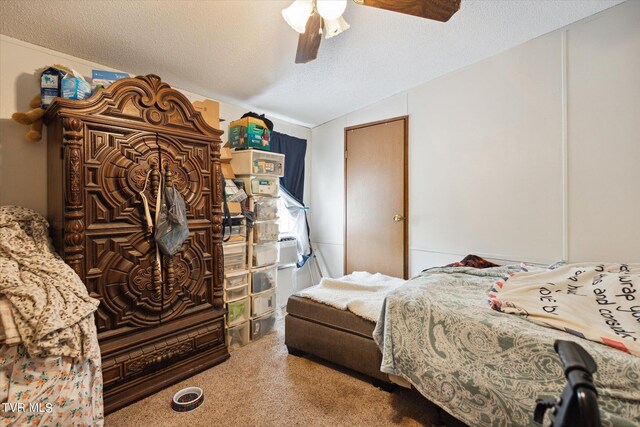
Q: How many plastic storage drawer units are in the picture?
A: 2